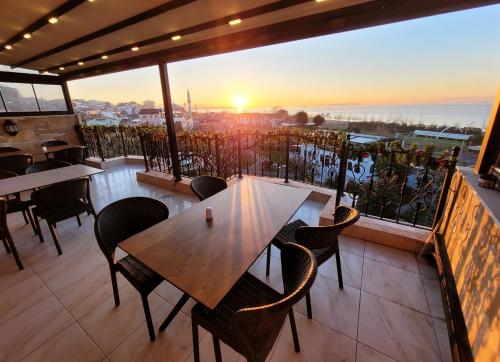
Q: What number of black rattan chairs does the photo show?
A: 12